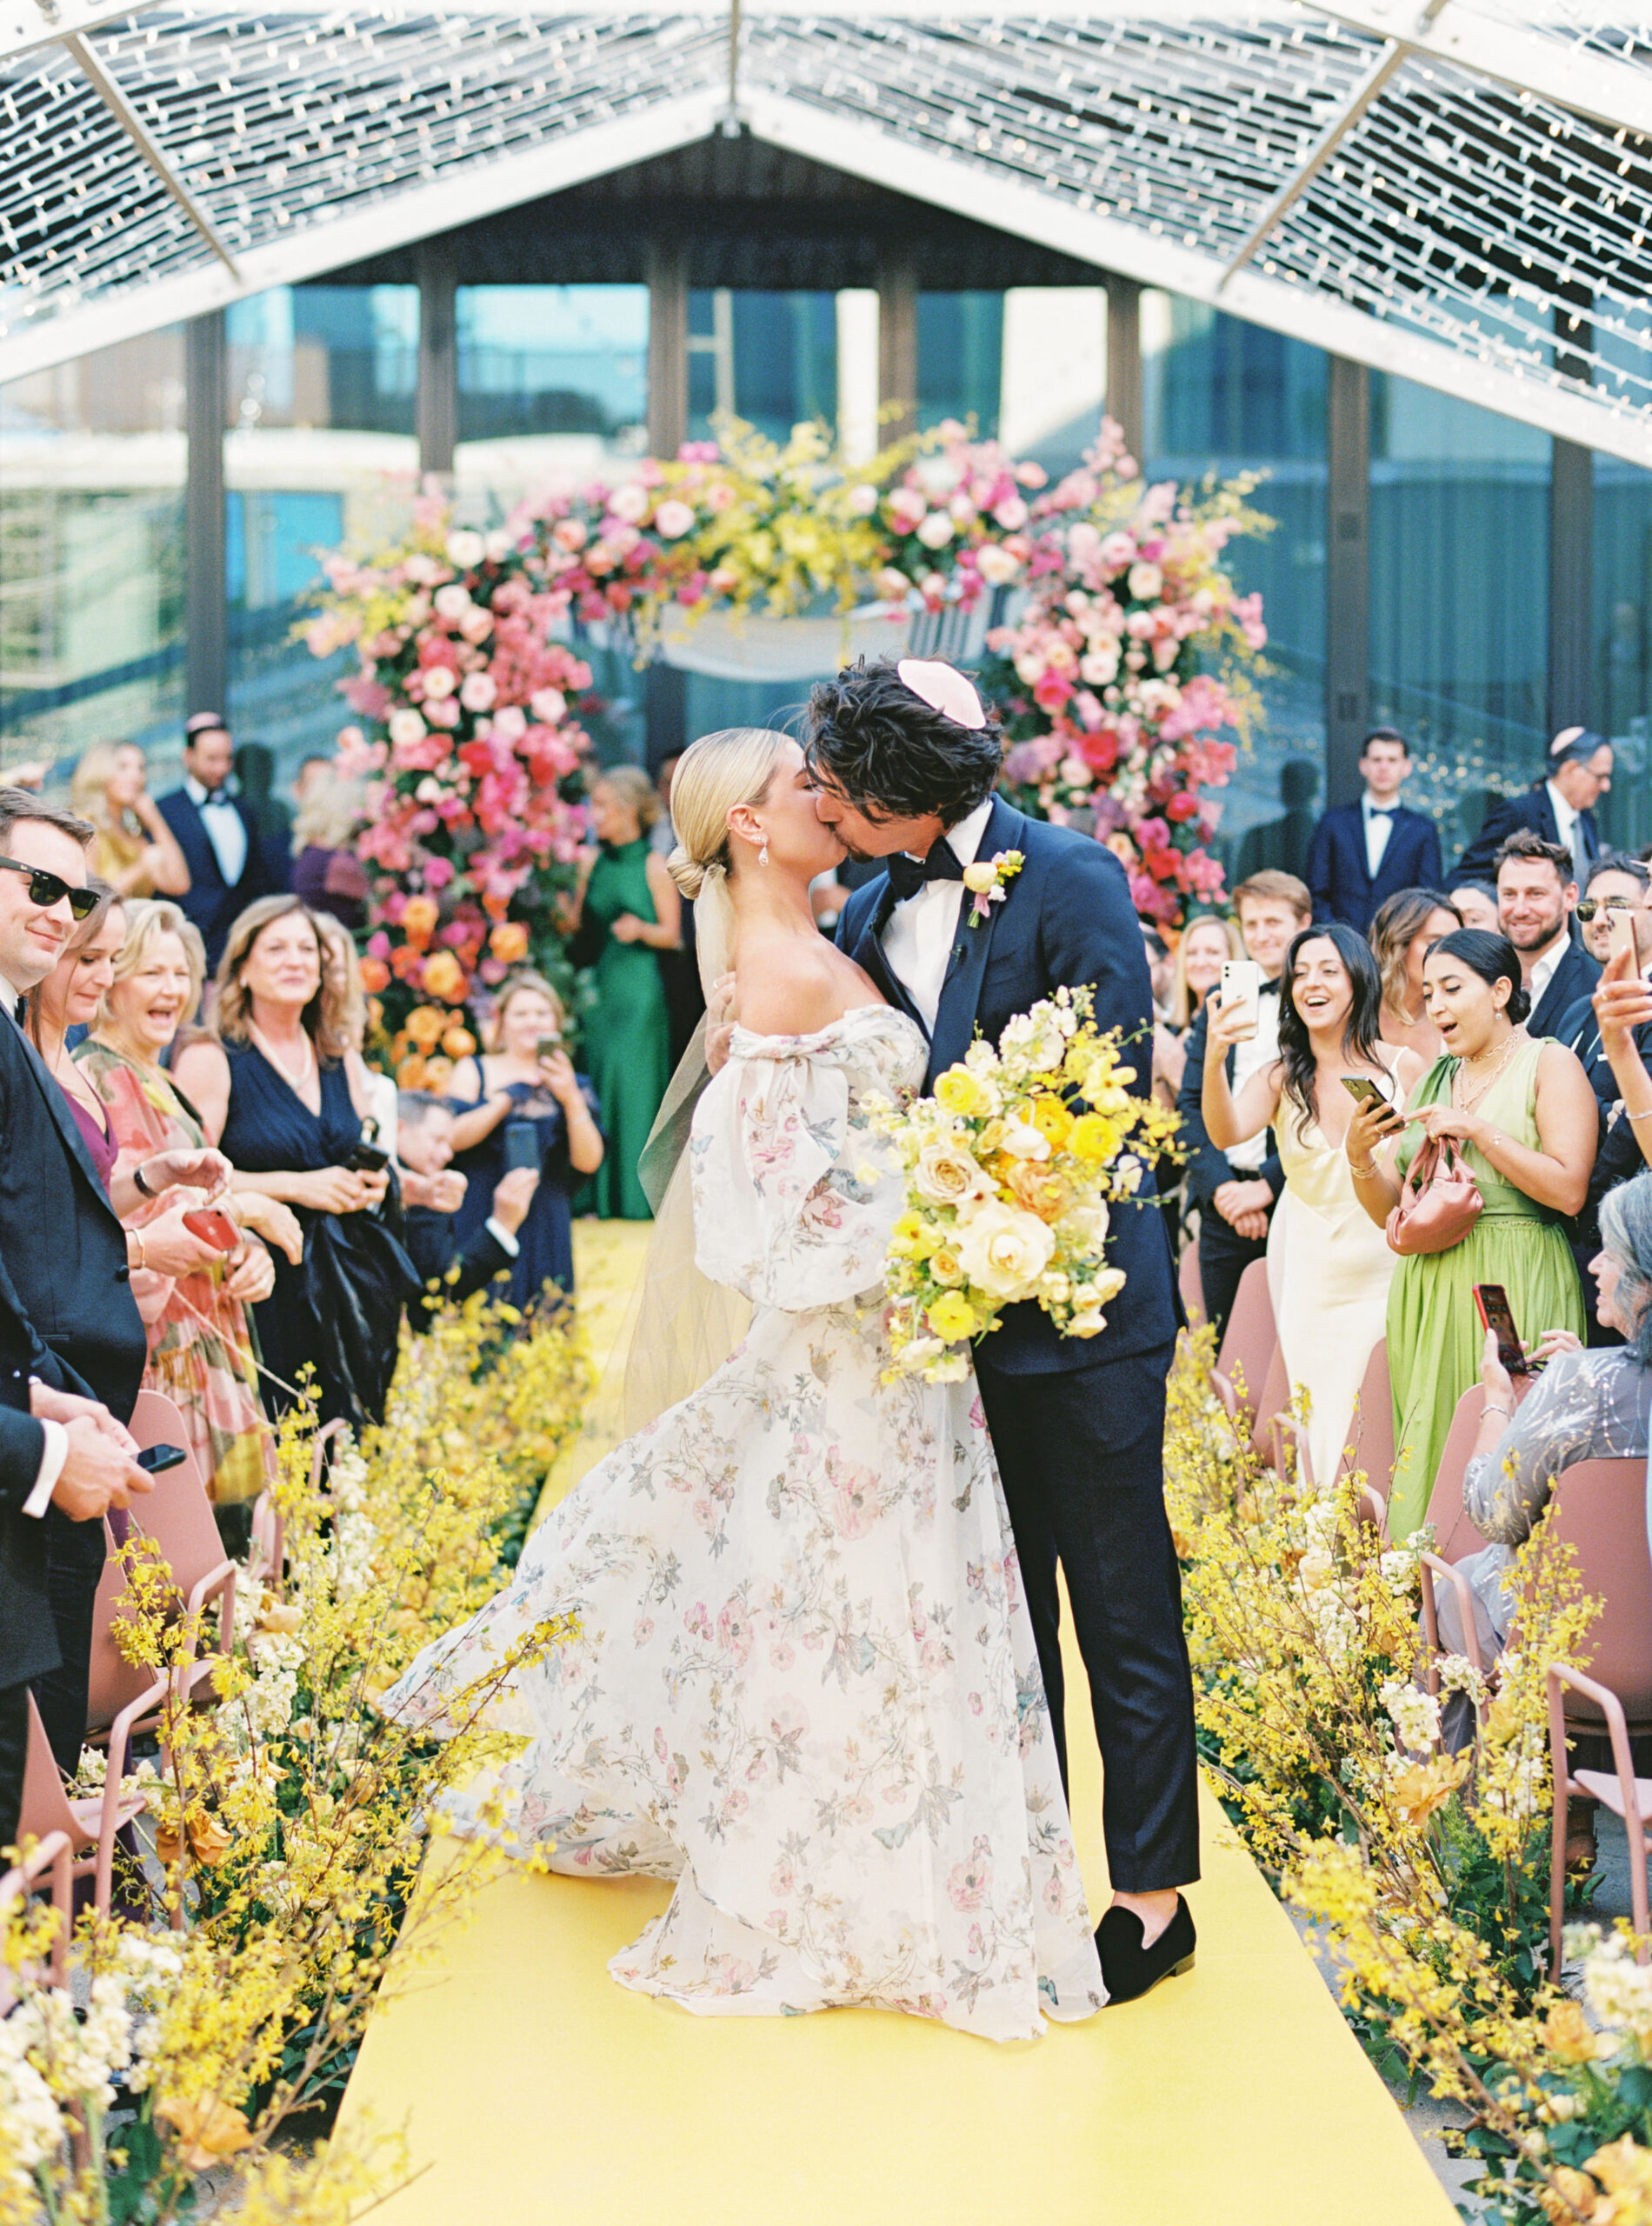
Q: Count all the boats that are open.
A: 0